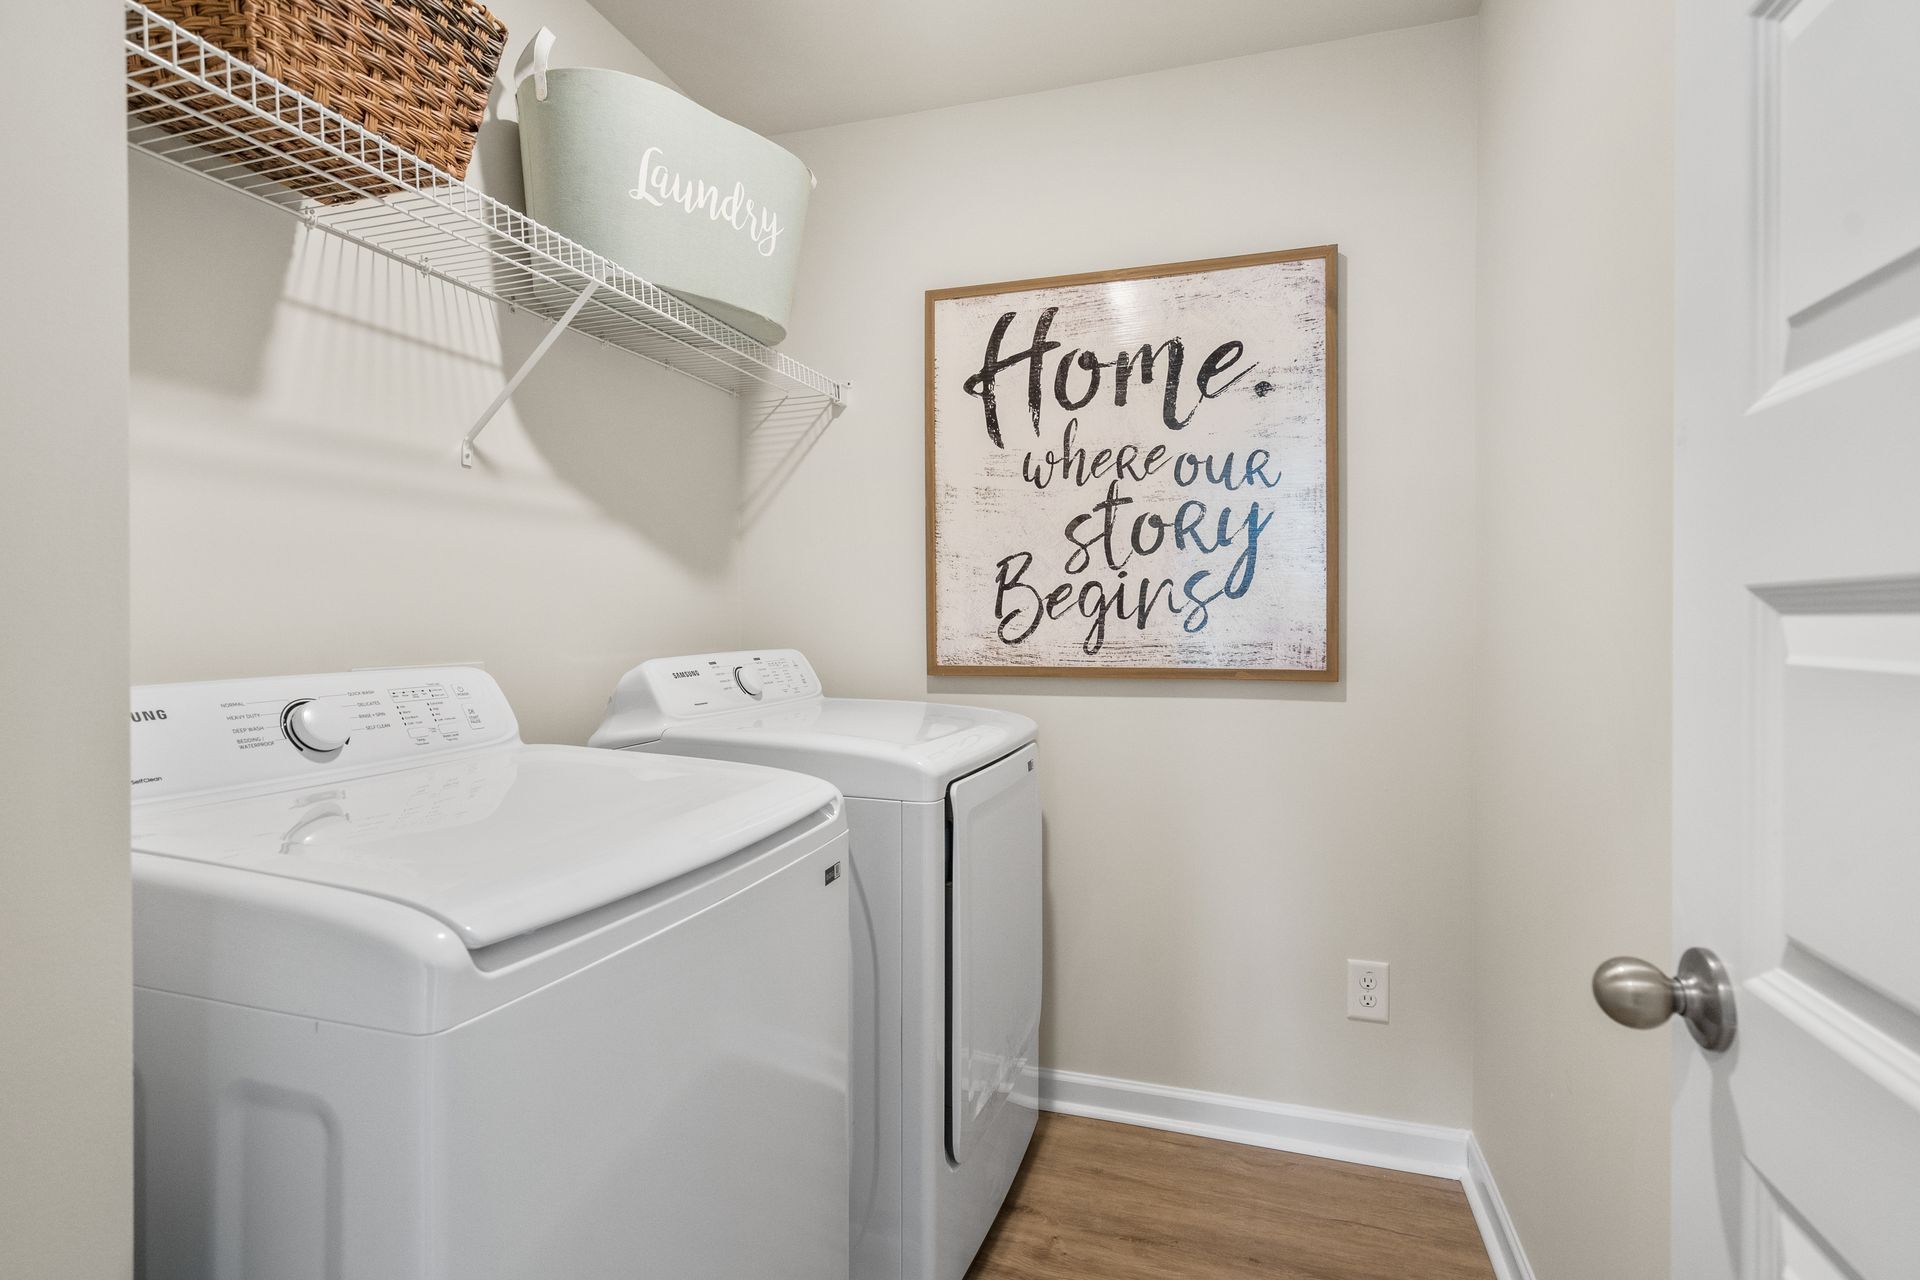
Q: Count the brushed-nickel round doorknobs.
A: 1